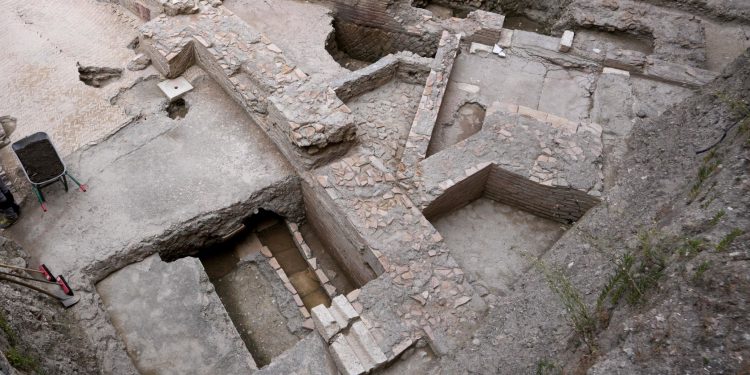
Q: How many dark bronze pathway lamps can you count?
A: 0